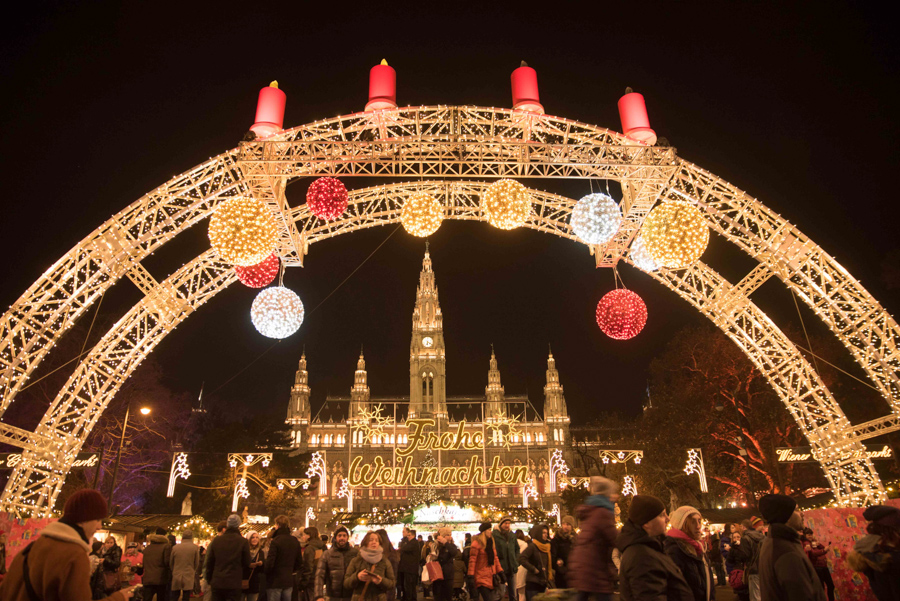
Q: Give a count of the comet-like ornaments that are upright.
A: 10